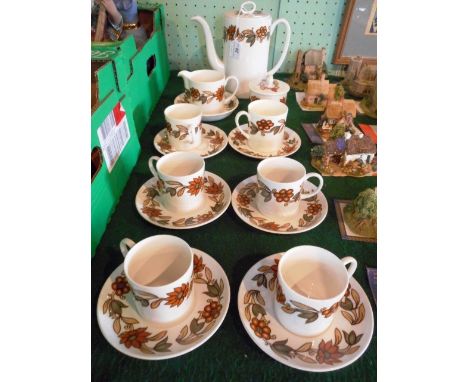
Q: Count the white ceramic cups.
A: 6